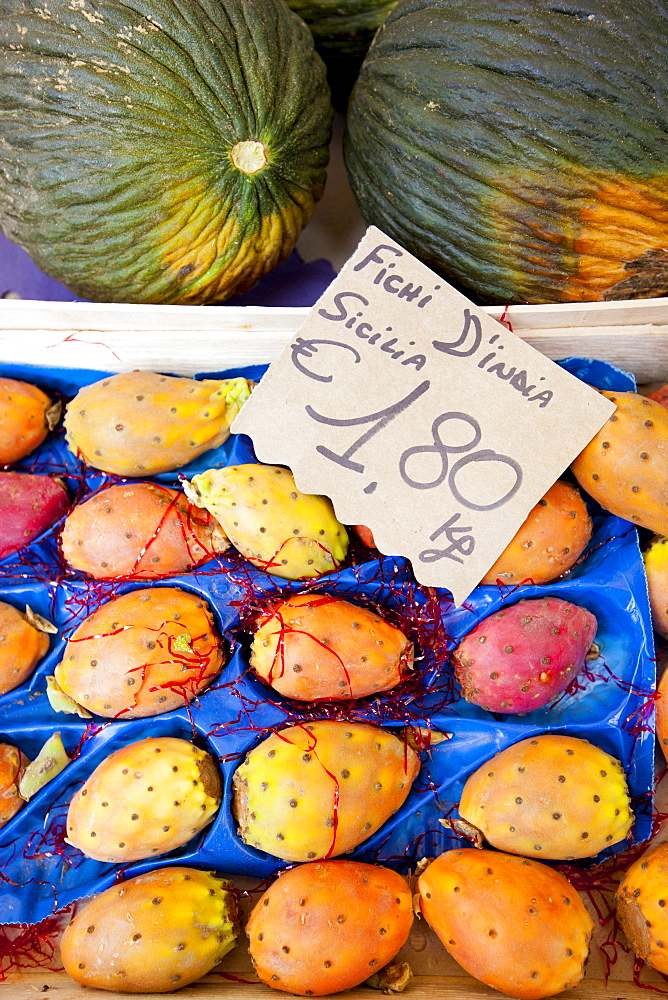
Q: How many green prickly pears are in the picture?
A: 0